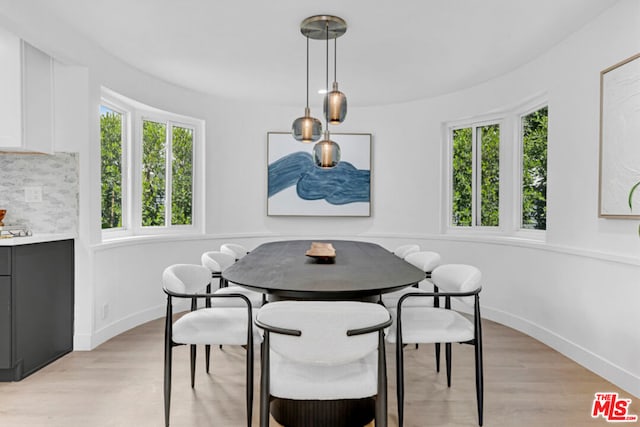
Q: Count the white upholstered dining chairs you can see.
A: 7